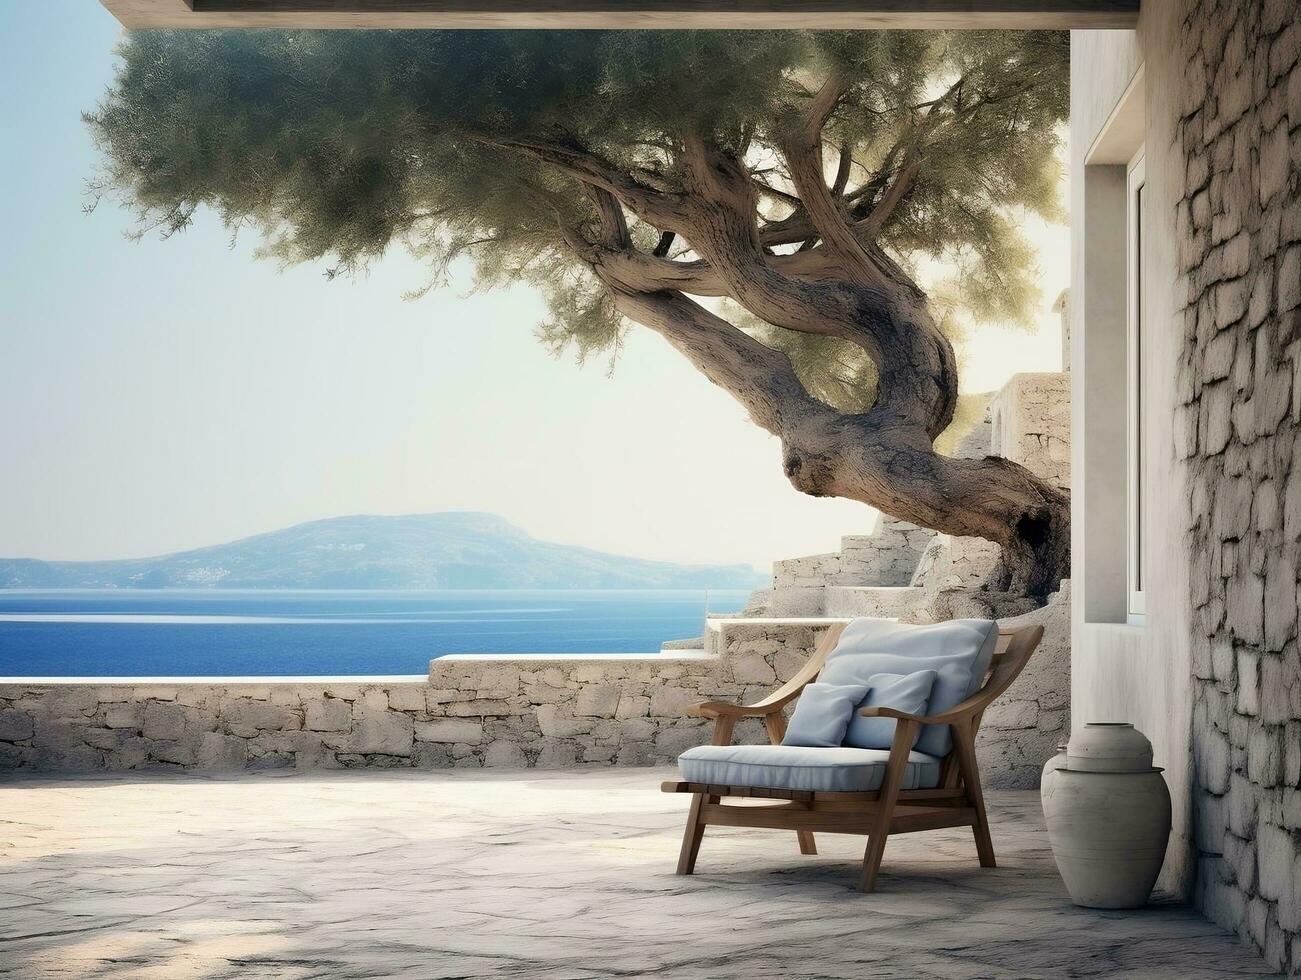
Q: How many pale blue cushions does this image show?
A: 4